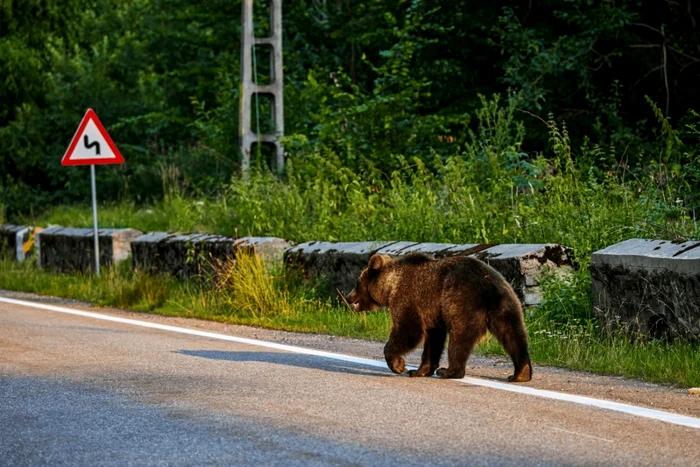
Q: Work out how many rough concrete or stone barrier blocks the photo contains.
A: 5